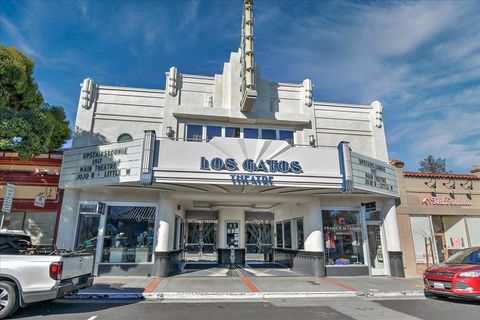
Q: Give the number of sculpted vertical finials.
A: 4